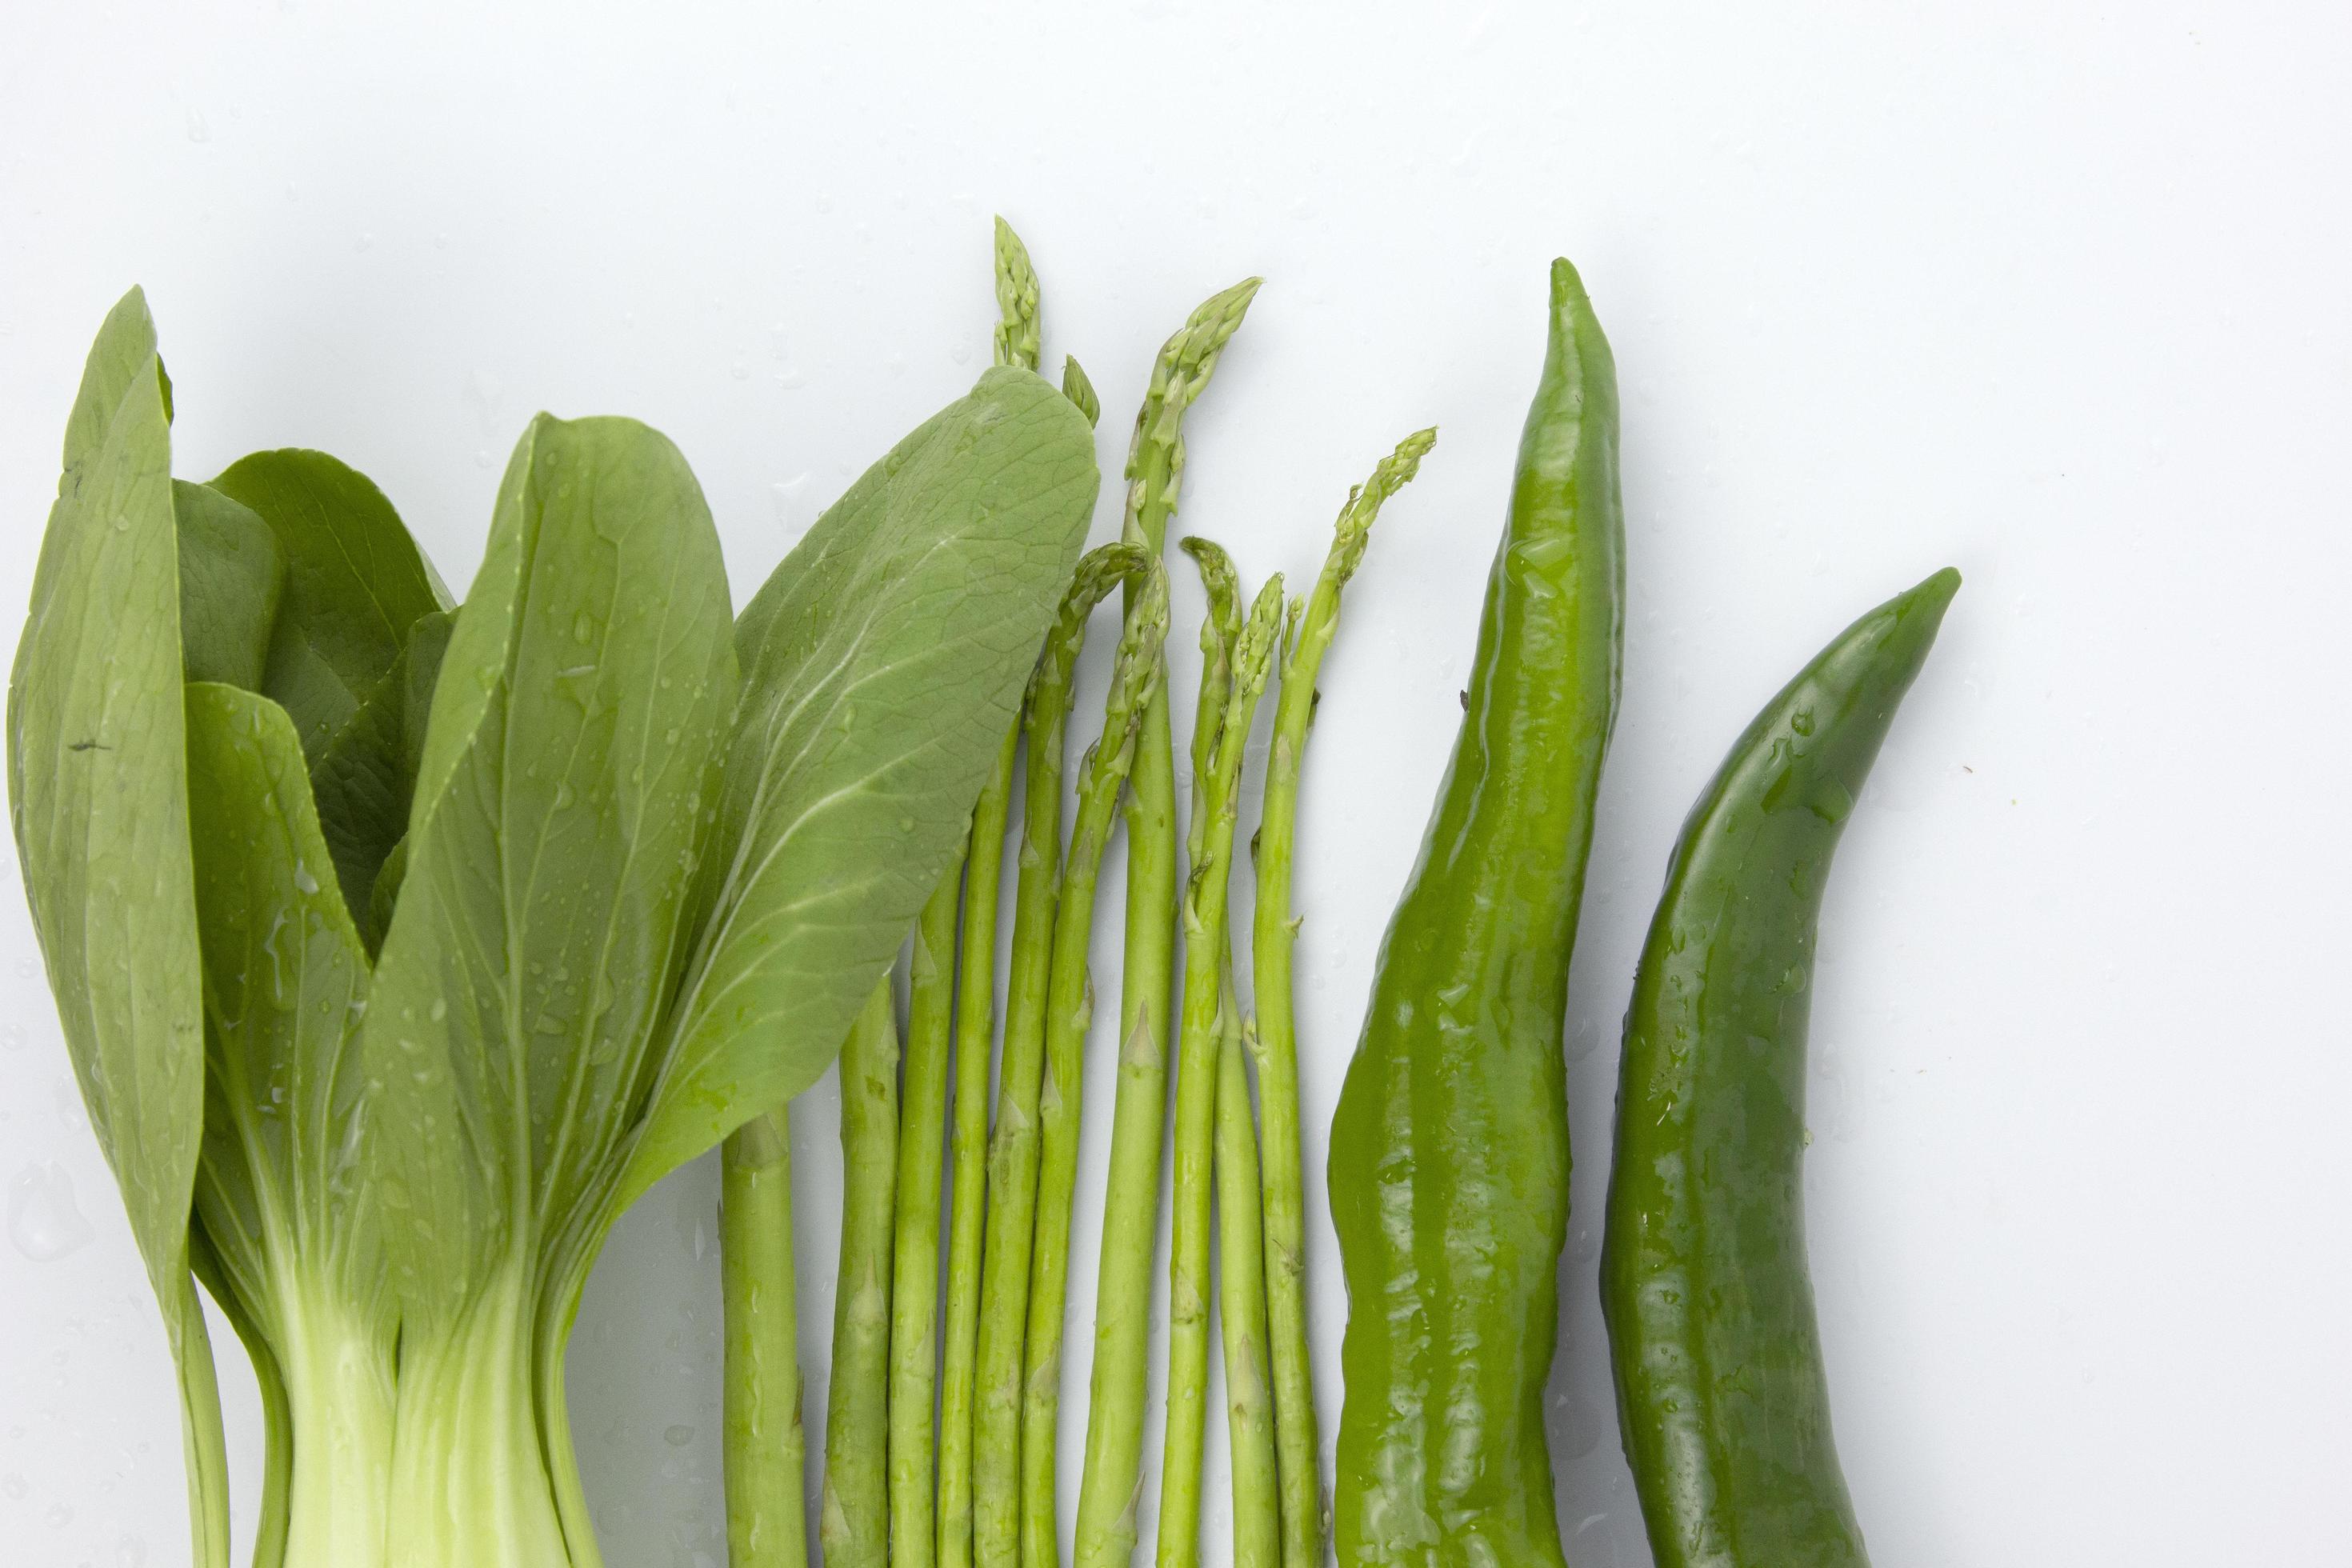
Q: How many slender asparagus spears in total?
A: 10